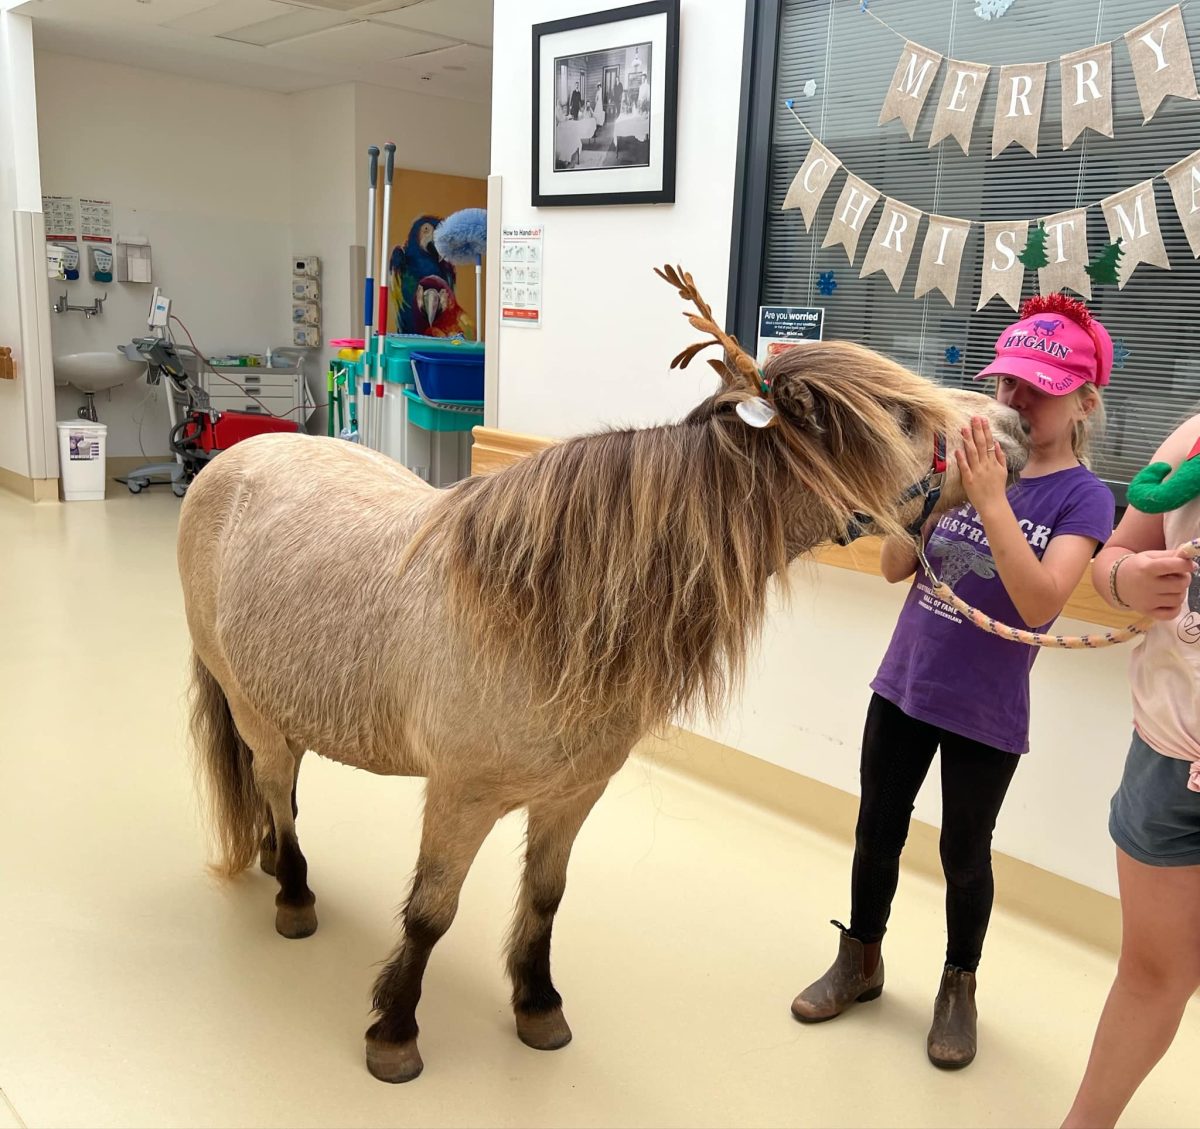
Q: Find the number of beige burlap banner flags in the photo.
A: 13